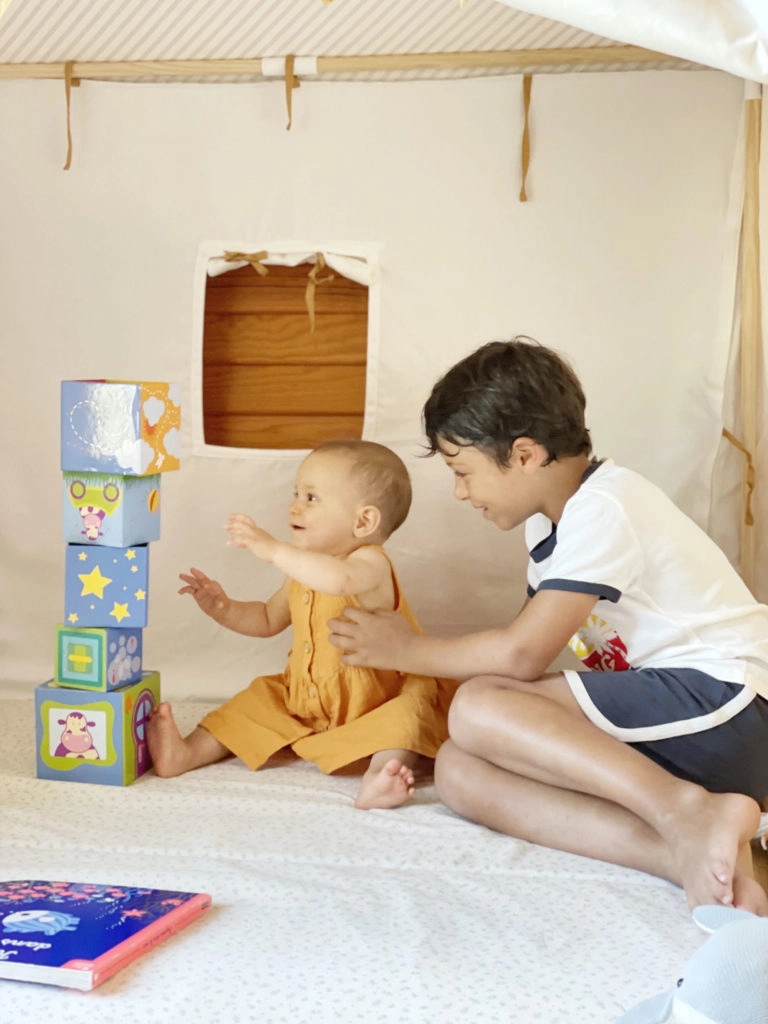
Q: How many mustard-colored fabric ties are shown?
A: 6